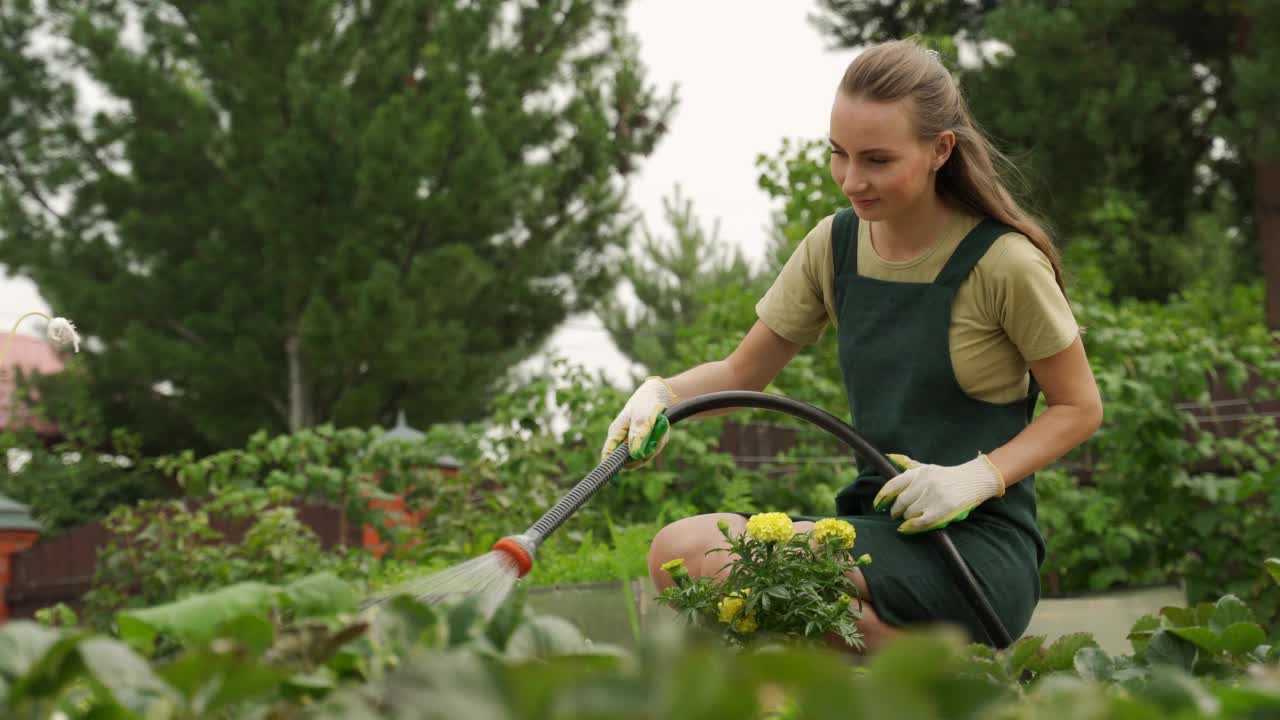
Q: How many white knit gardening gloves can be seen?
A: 2